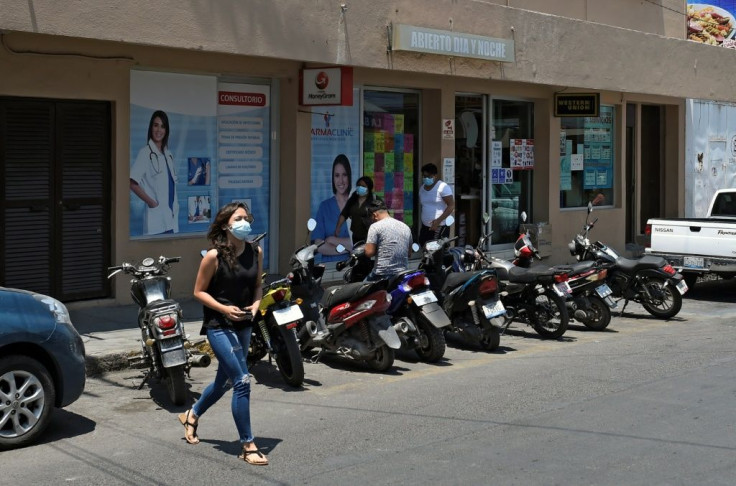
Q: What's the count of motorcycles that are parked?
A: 8